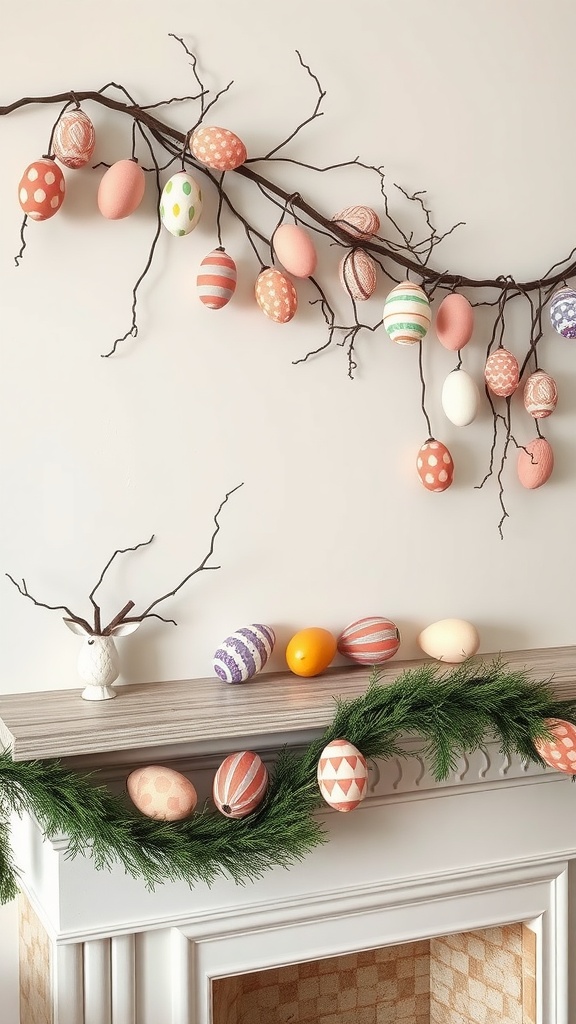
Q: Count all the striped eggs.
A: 5